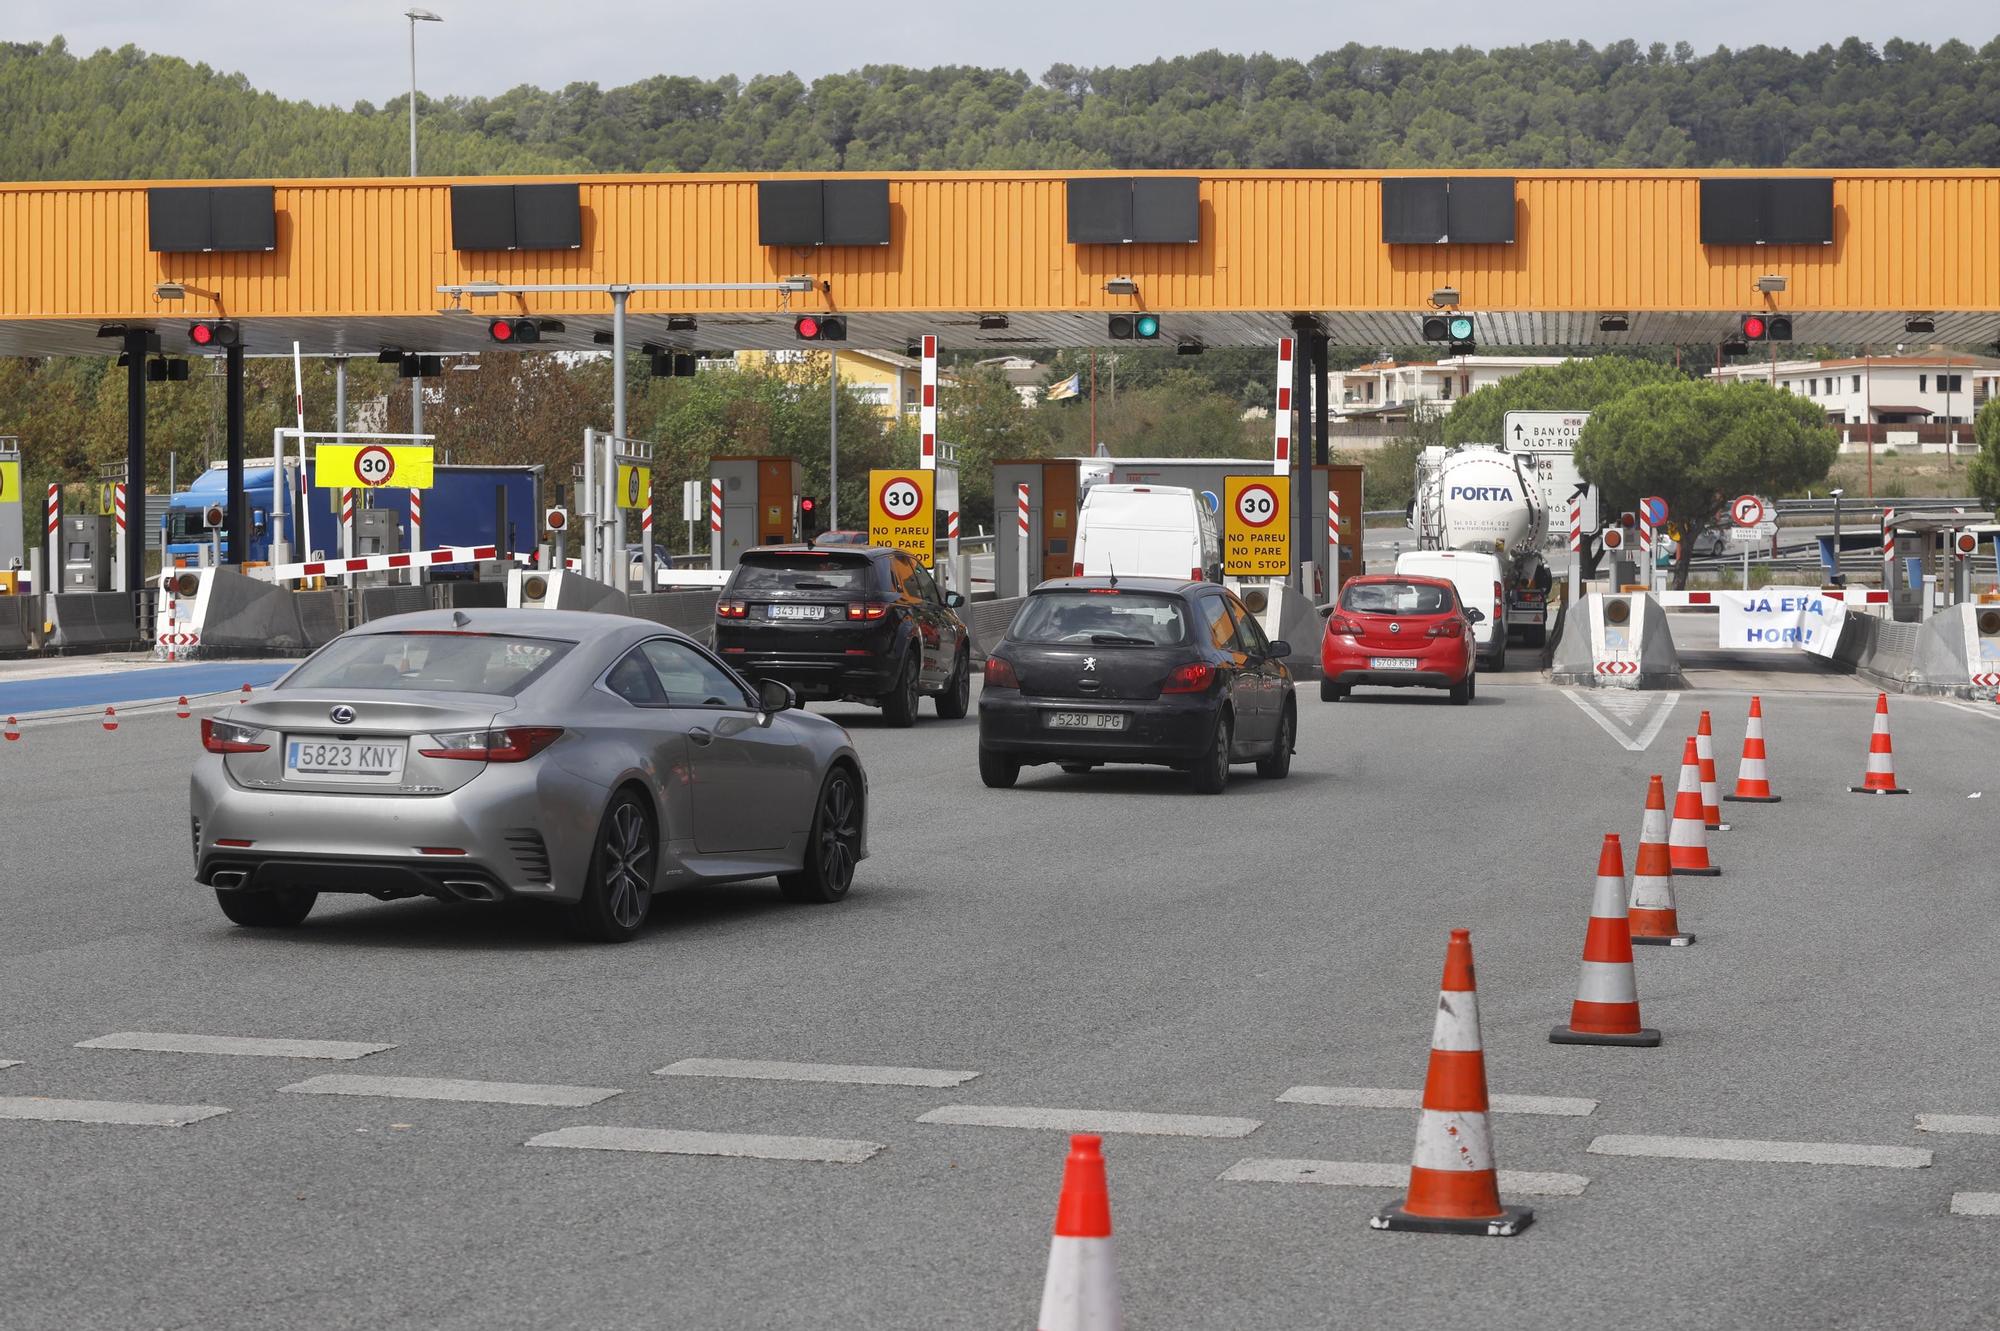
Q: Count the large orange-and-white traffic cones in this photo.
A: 8